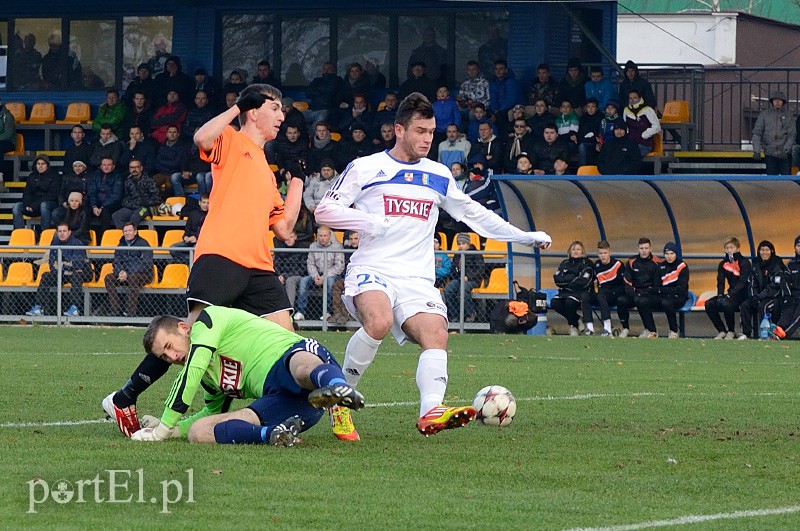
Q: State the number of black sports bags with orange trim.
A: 1